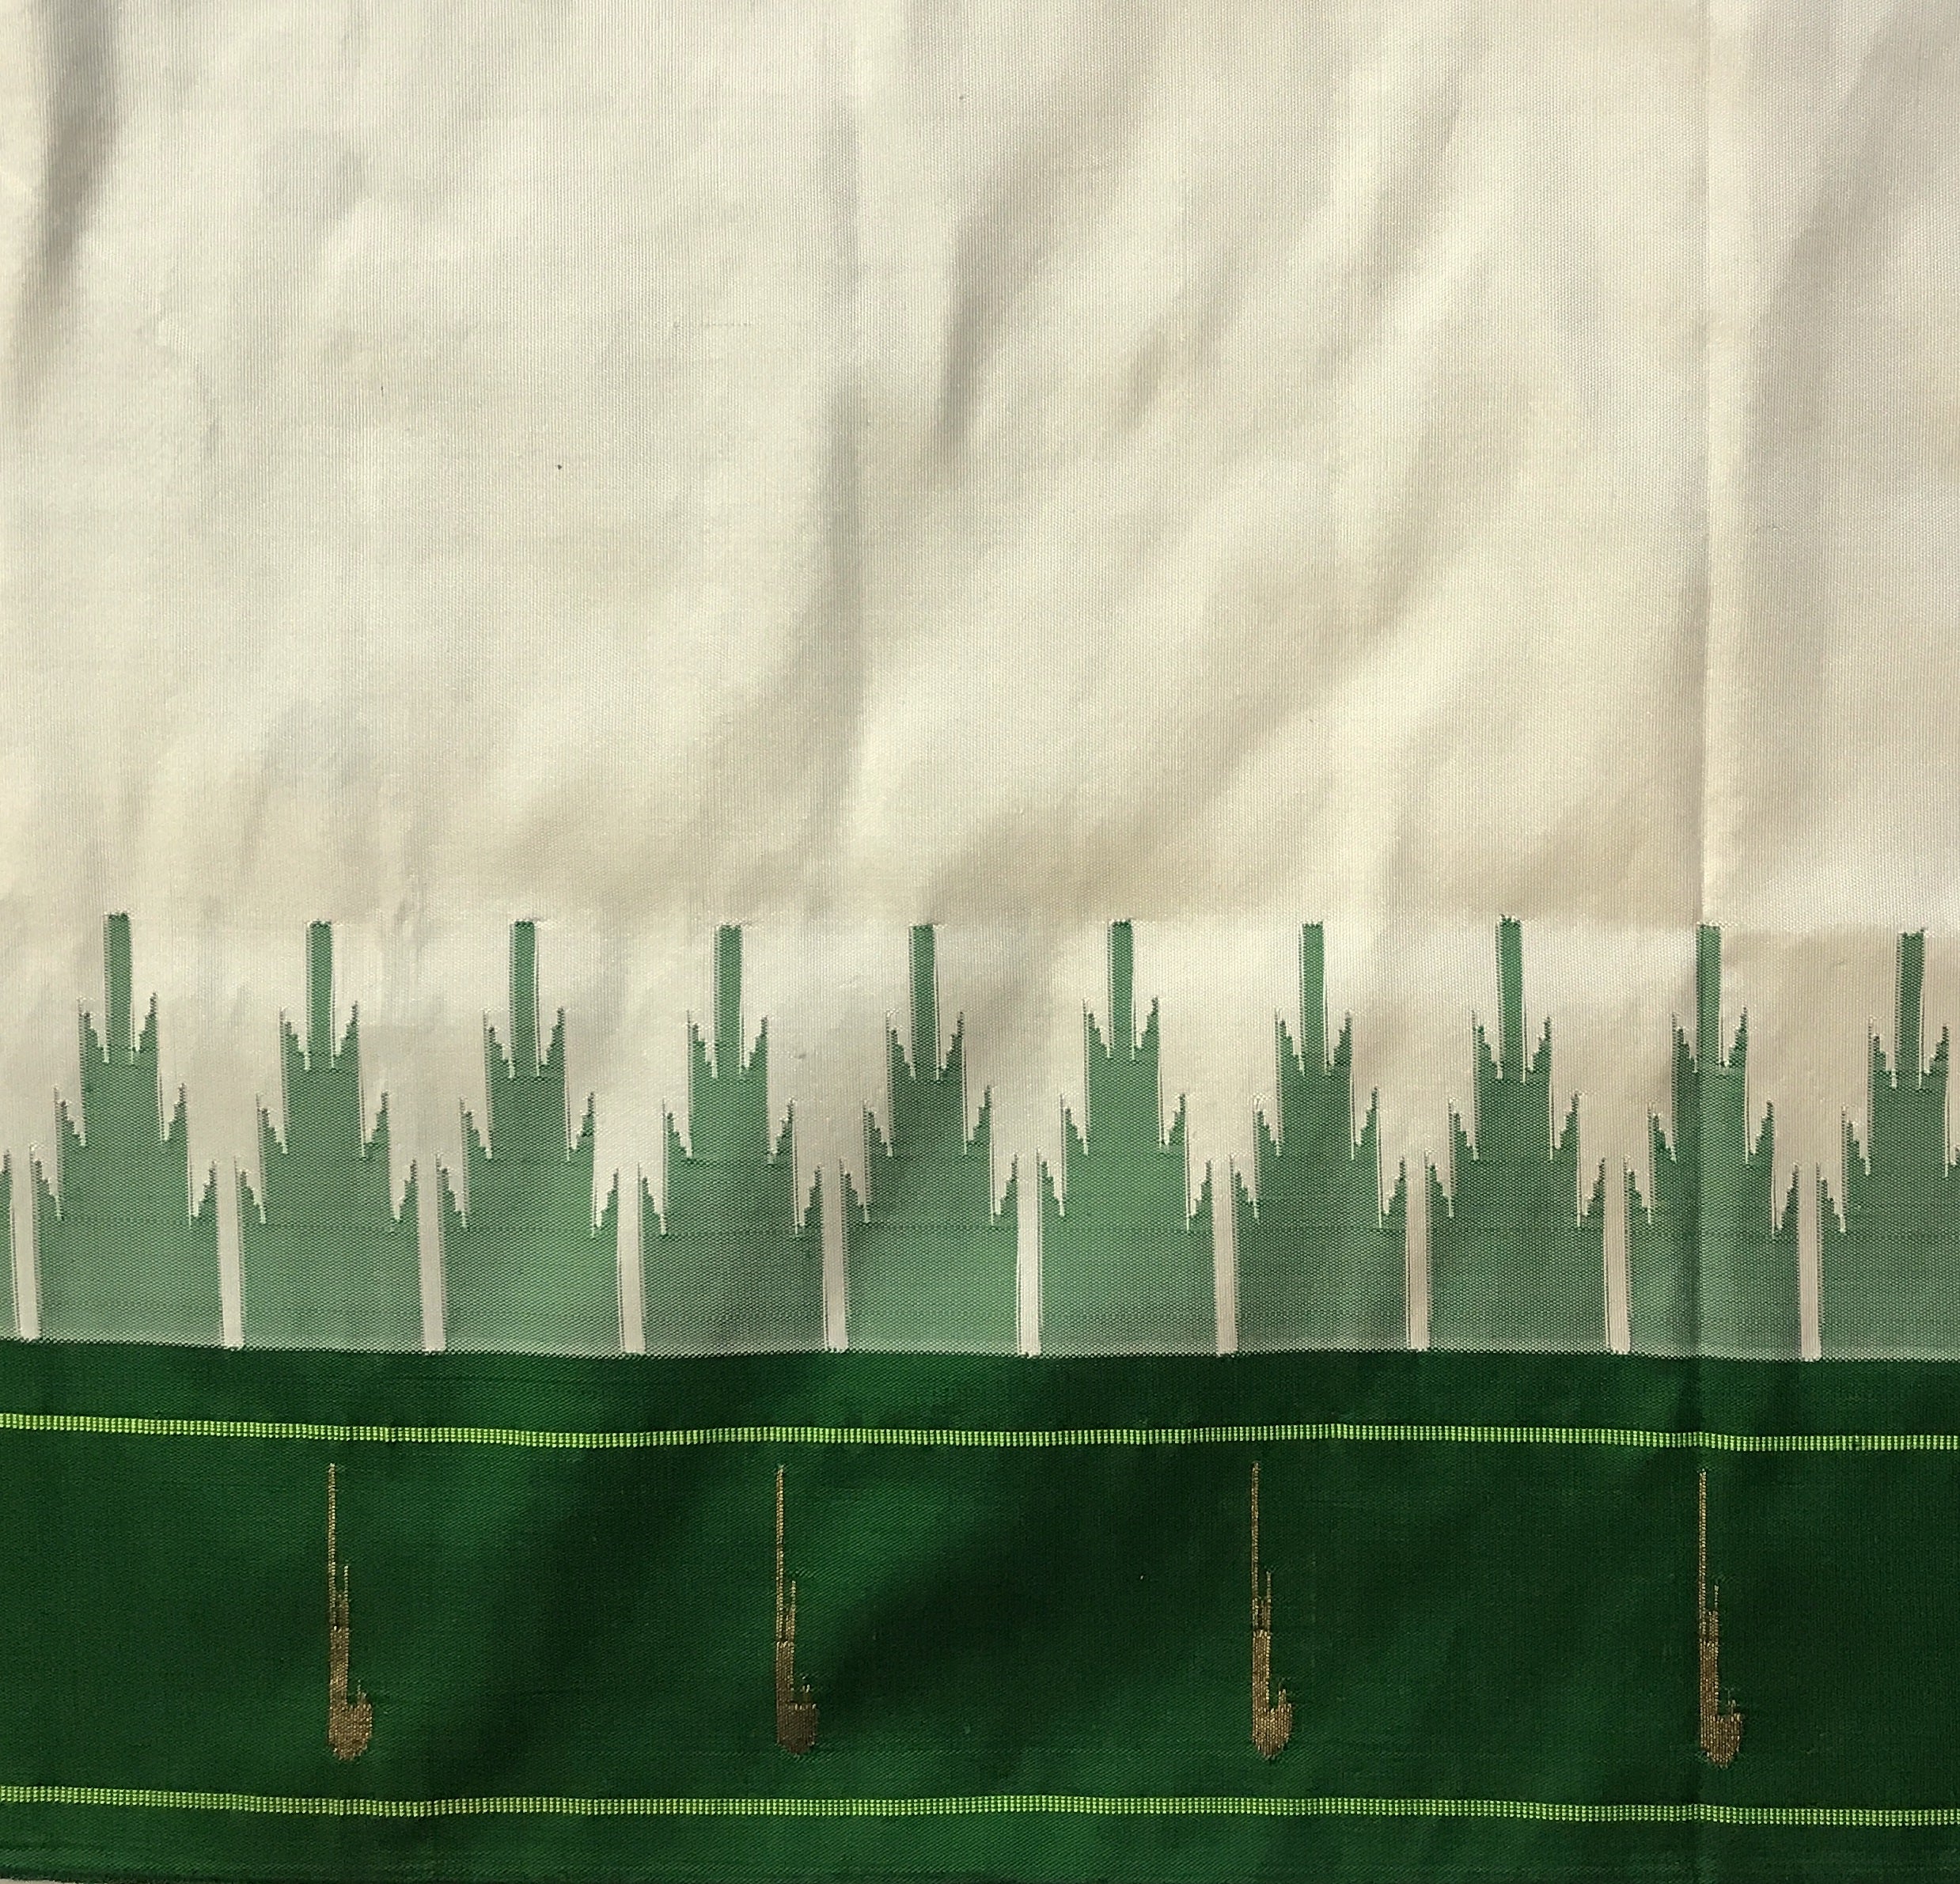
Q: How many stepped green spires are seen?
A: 10